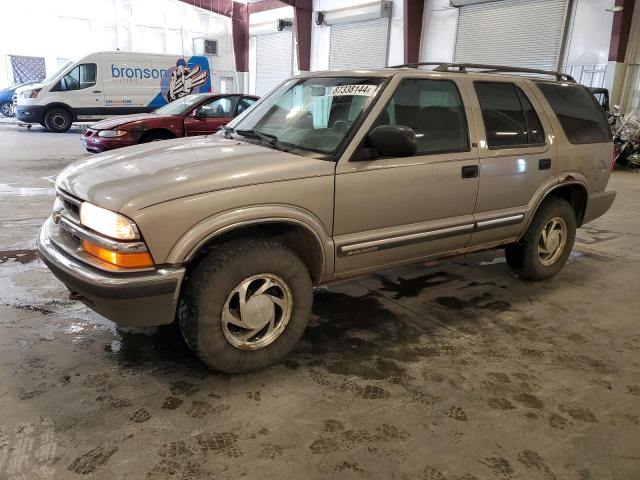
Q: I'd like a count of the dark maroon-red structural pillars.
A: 4